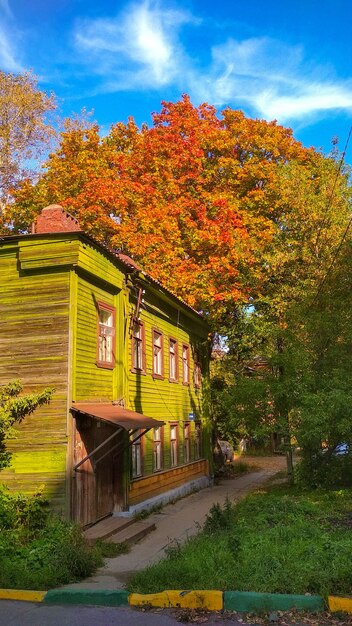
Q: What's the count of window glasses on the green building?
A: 11